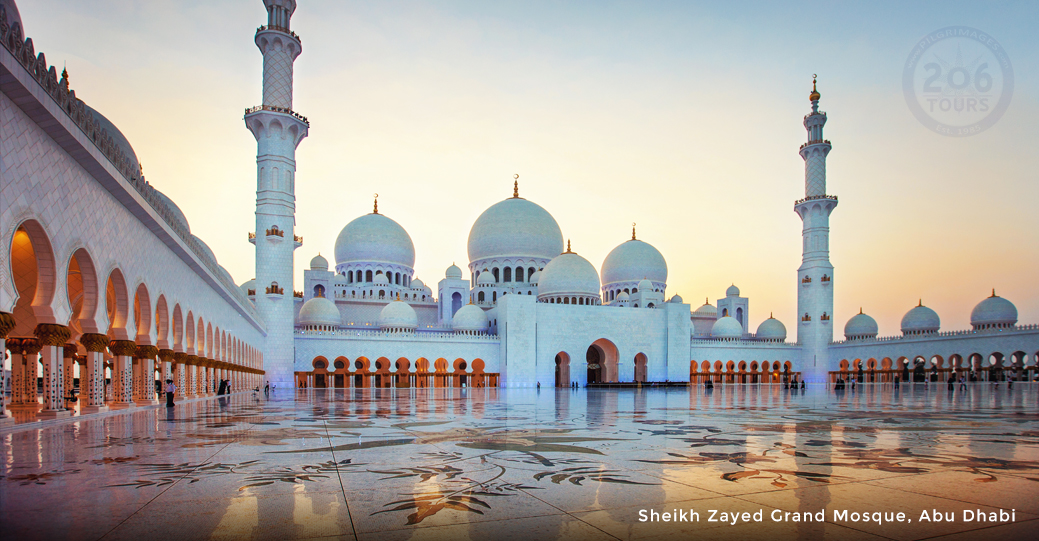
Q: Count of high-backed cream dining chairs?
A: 0